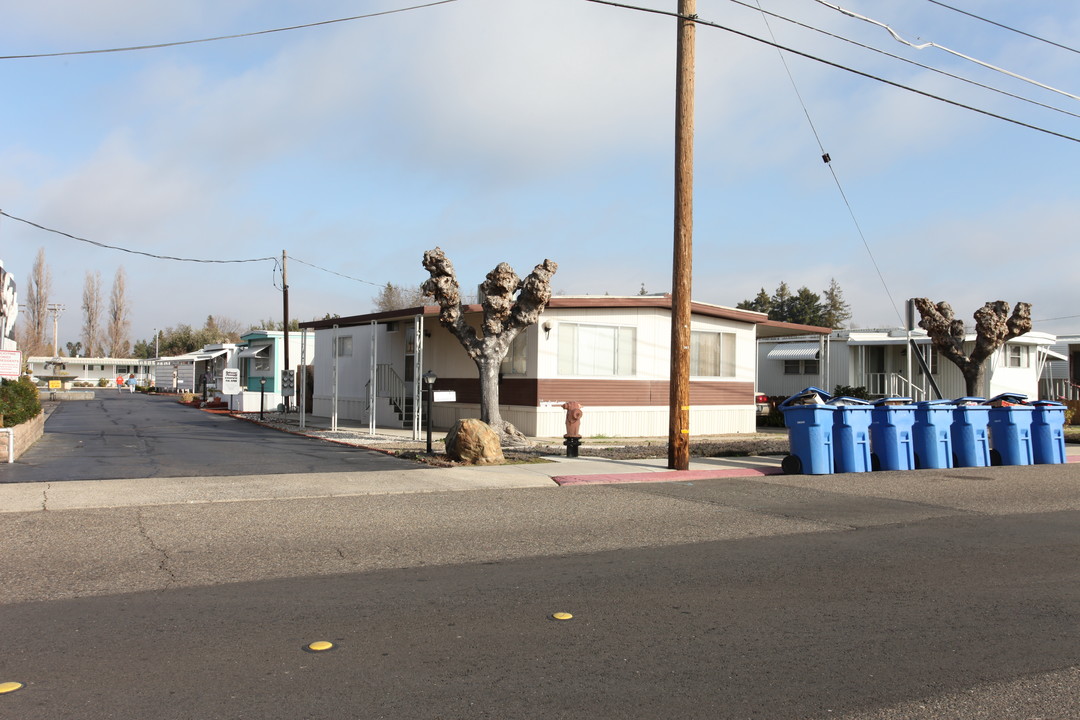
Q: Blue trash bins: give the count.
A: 7